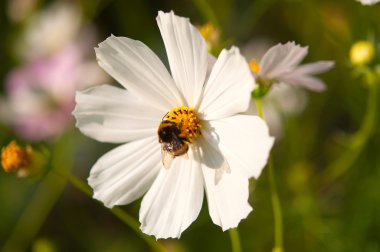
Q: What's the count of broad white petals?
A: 8